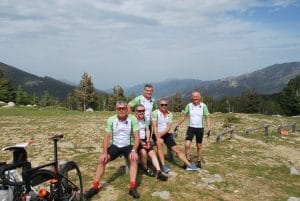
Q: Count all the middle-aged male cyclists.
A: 5